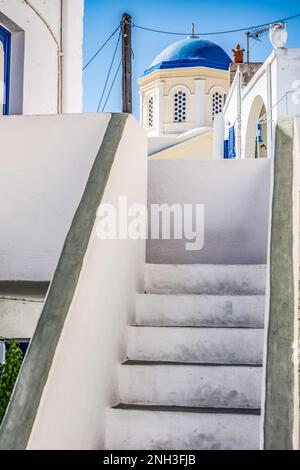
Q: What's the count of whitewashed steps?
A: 5